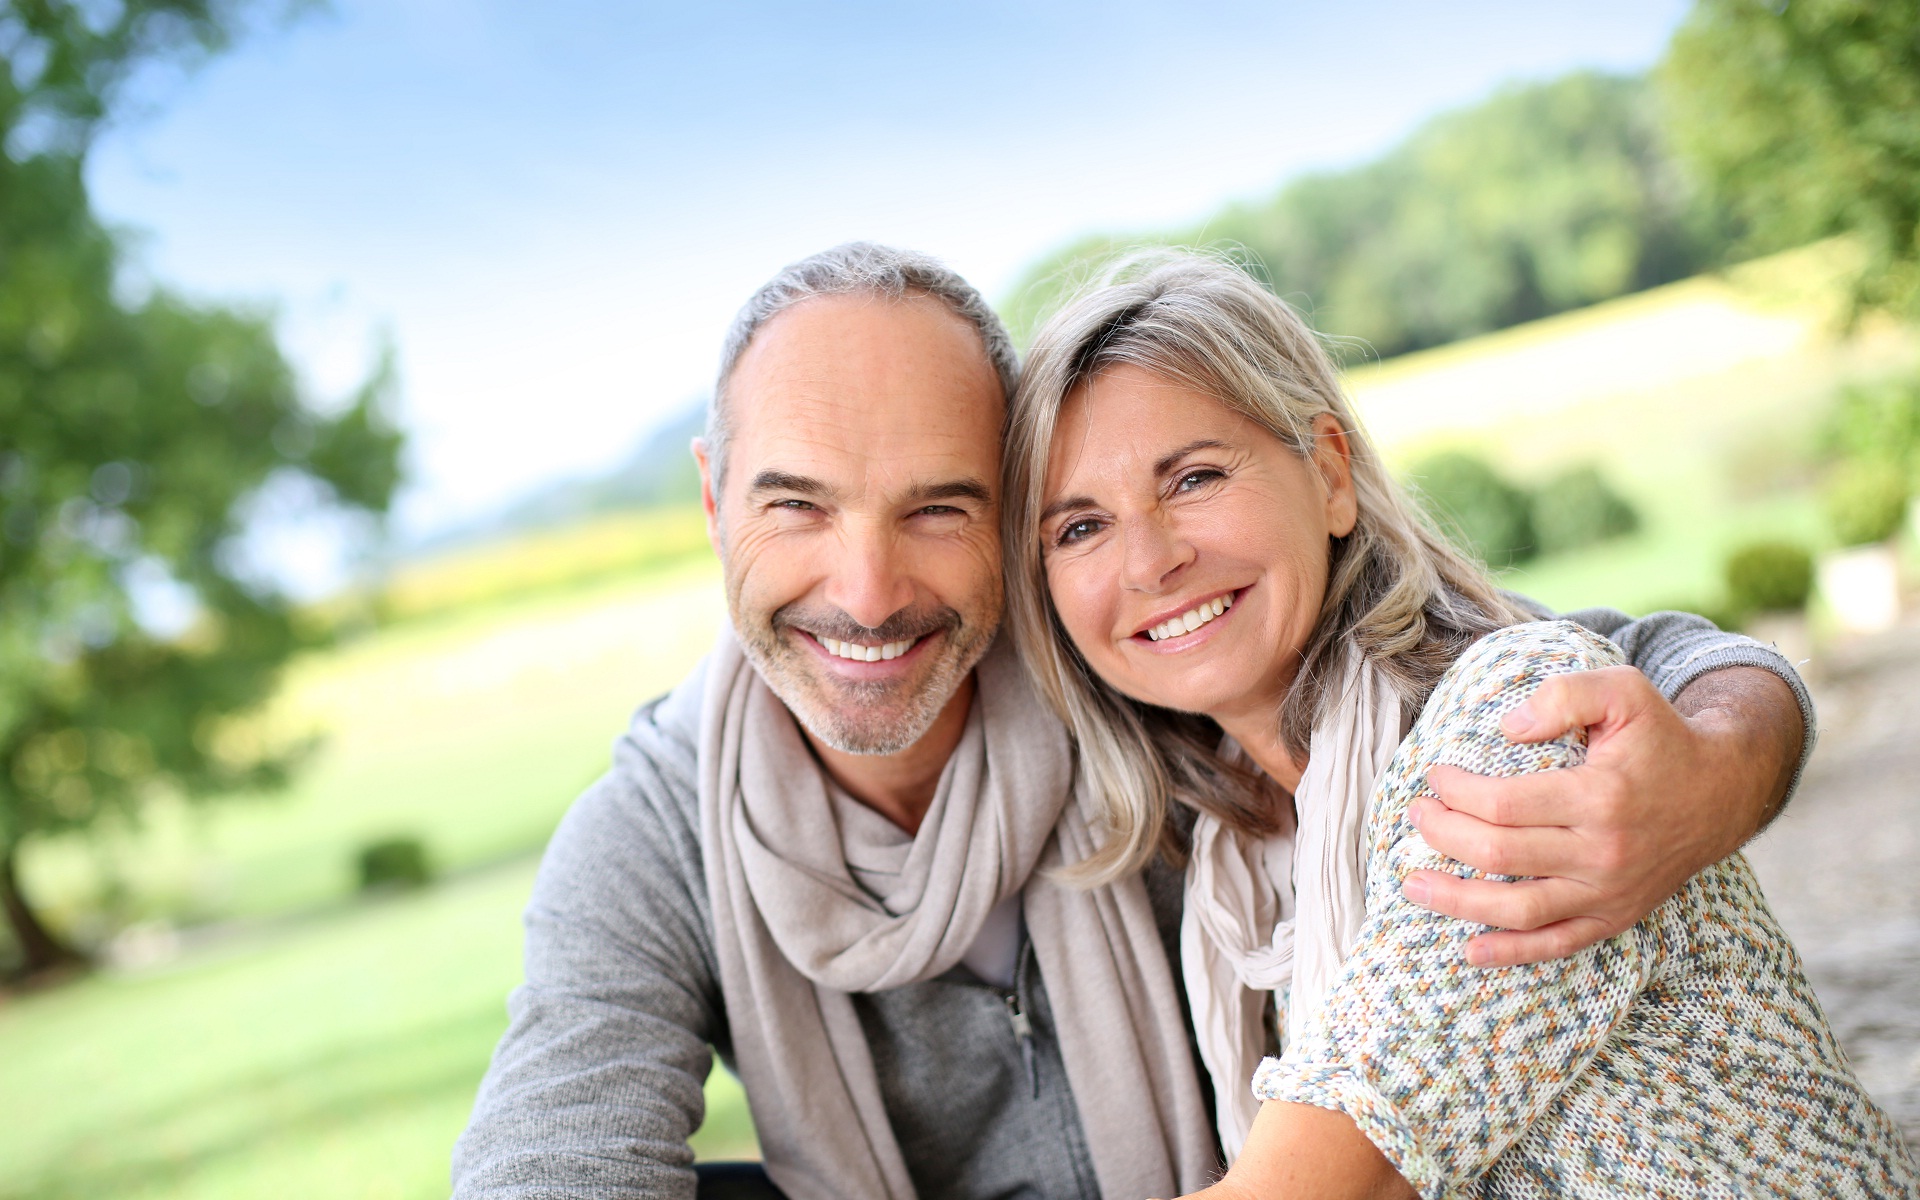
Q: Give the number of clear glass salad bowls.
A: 0